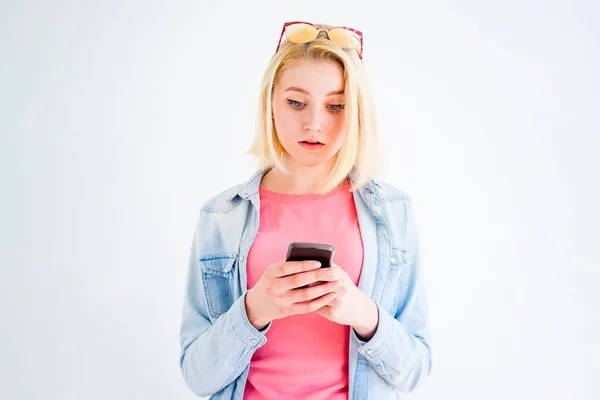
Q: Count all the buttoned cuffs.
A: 2